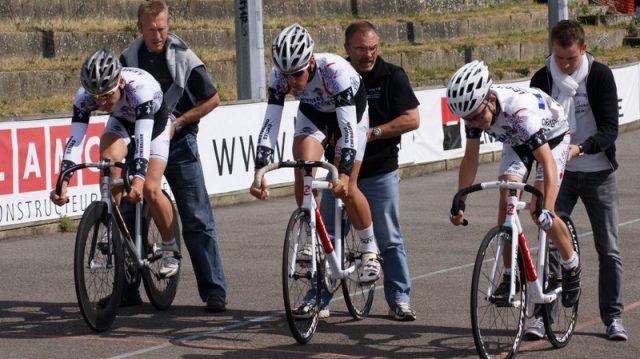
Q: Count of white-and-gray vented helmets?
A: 2